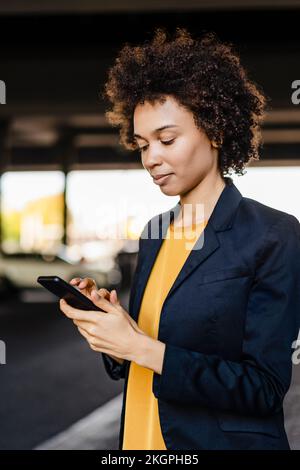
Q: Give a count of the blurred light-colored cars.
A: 1